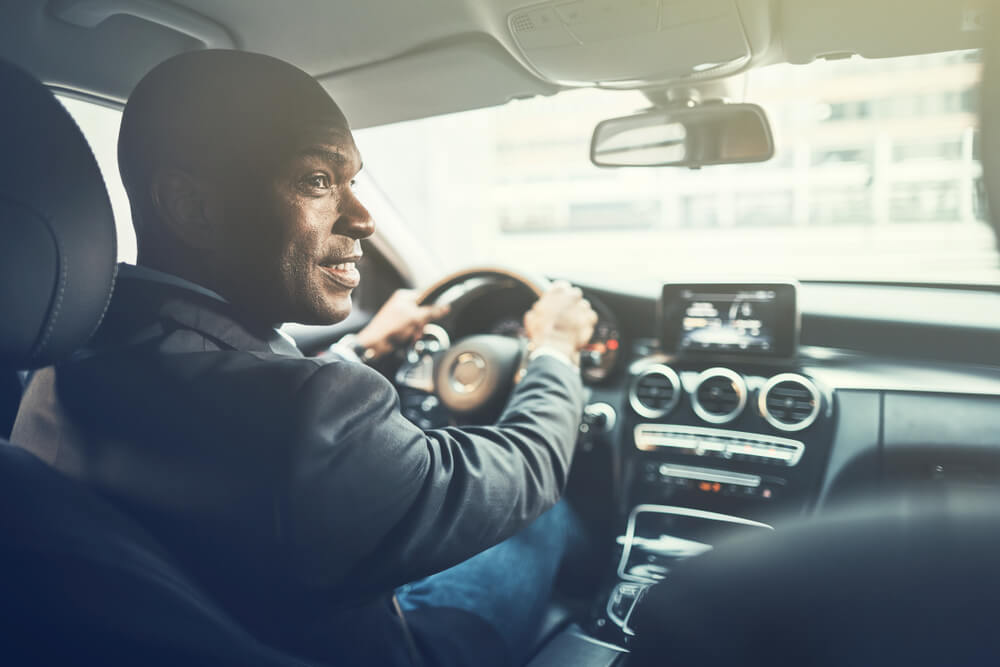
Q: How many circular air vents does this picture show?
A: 3